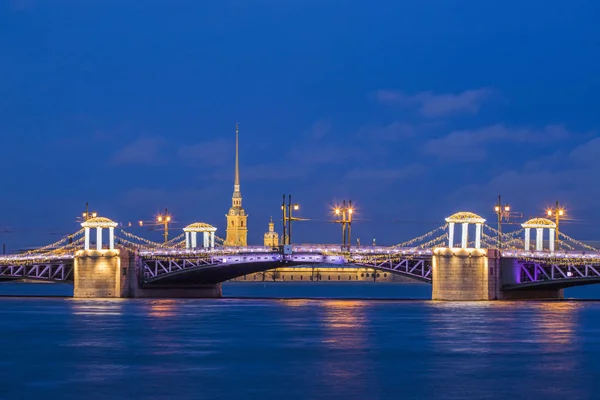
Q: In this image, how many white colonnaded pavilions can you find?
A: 4